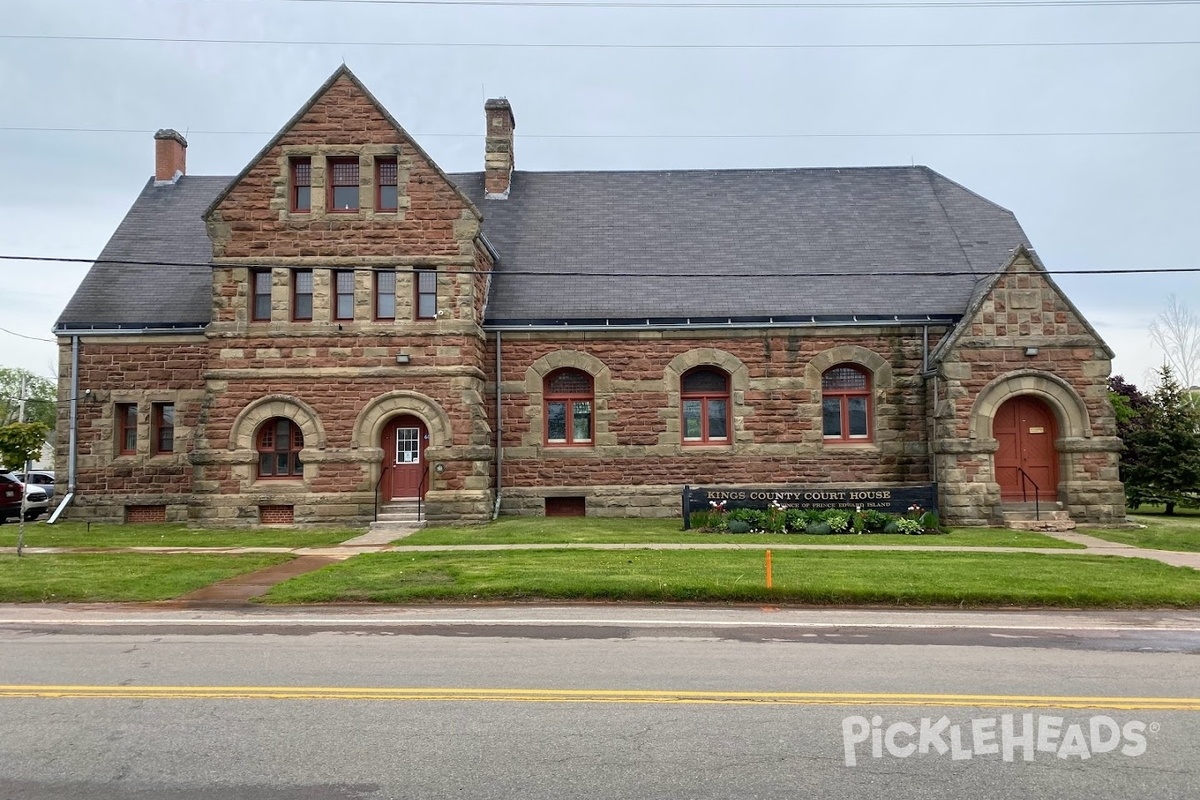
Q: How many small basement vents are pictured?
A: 3